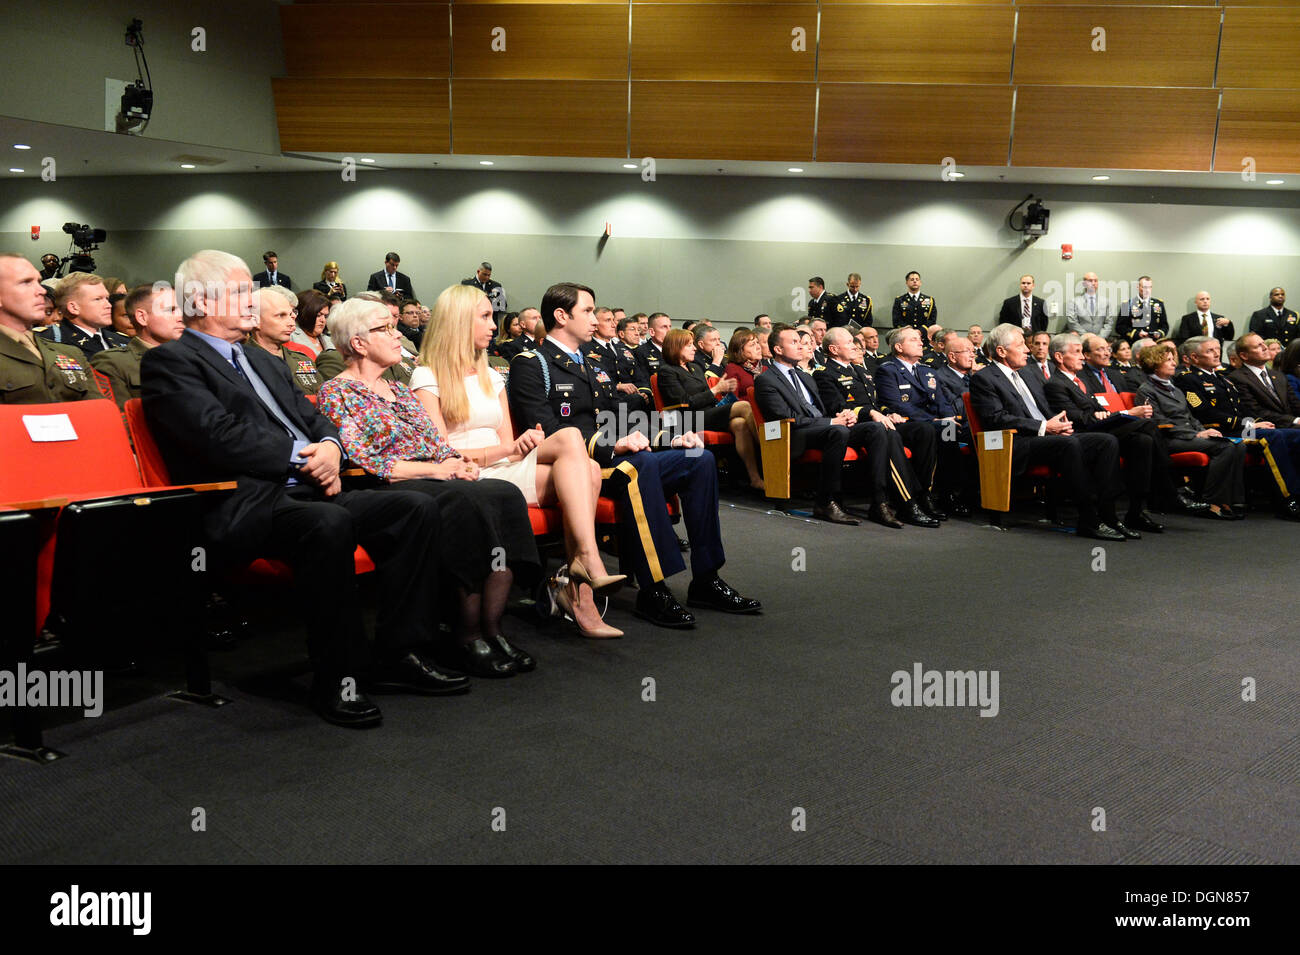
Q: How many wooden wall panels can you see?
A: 12